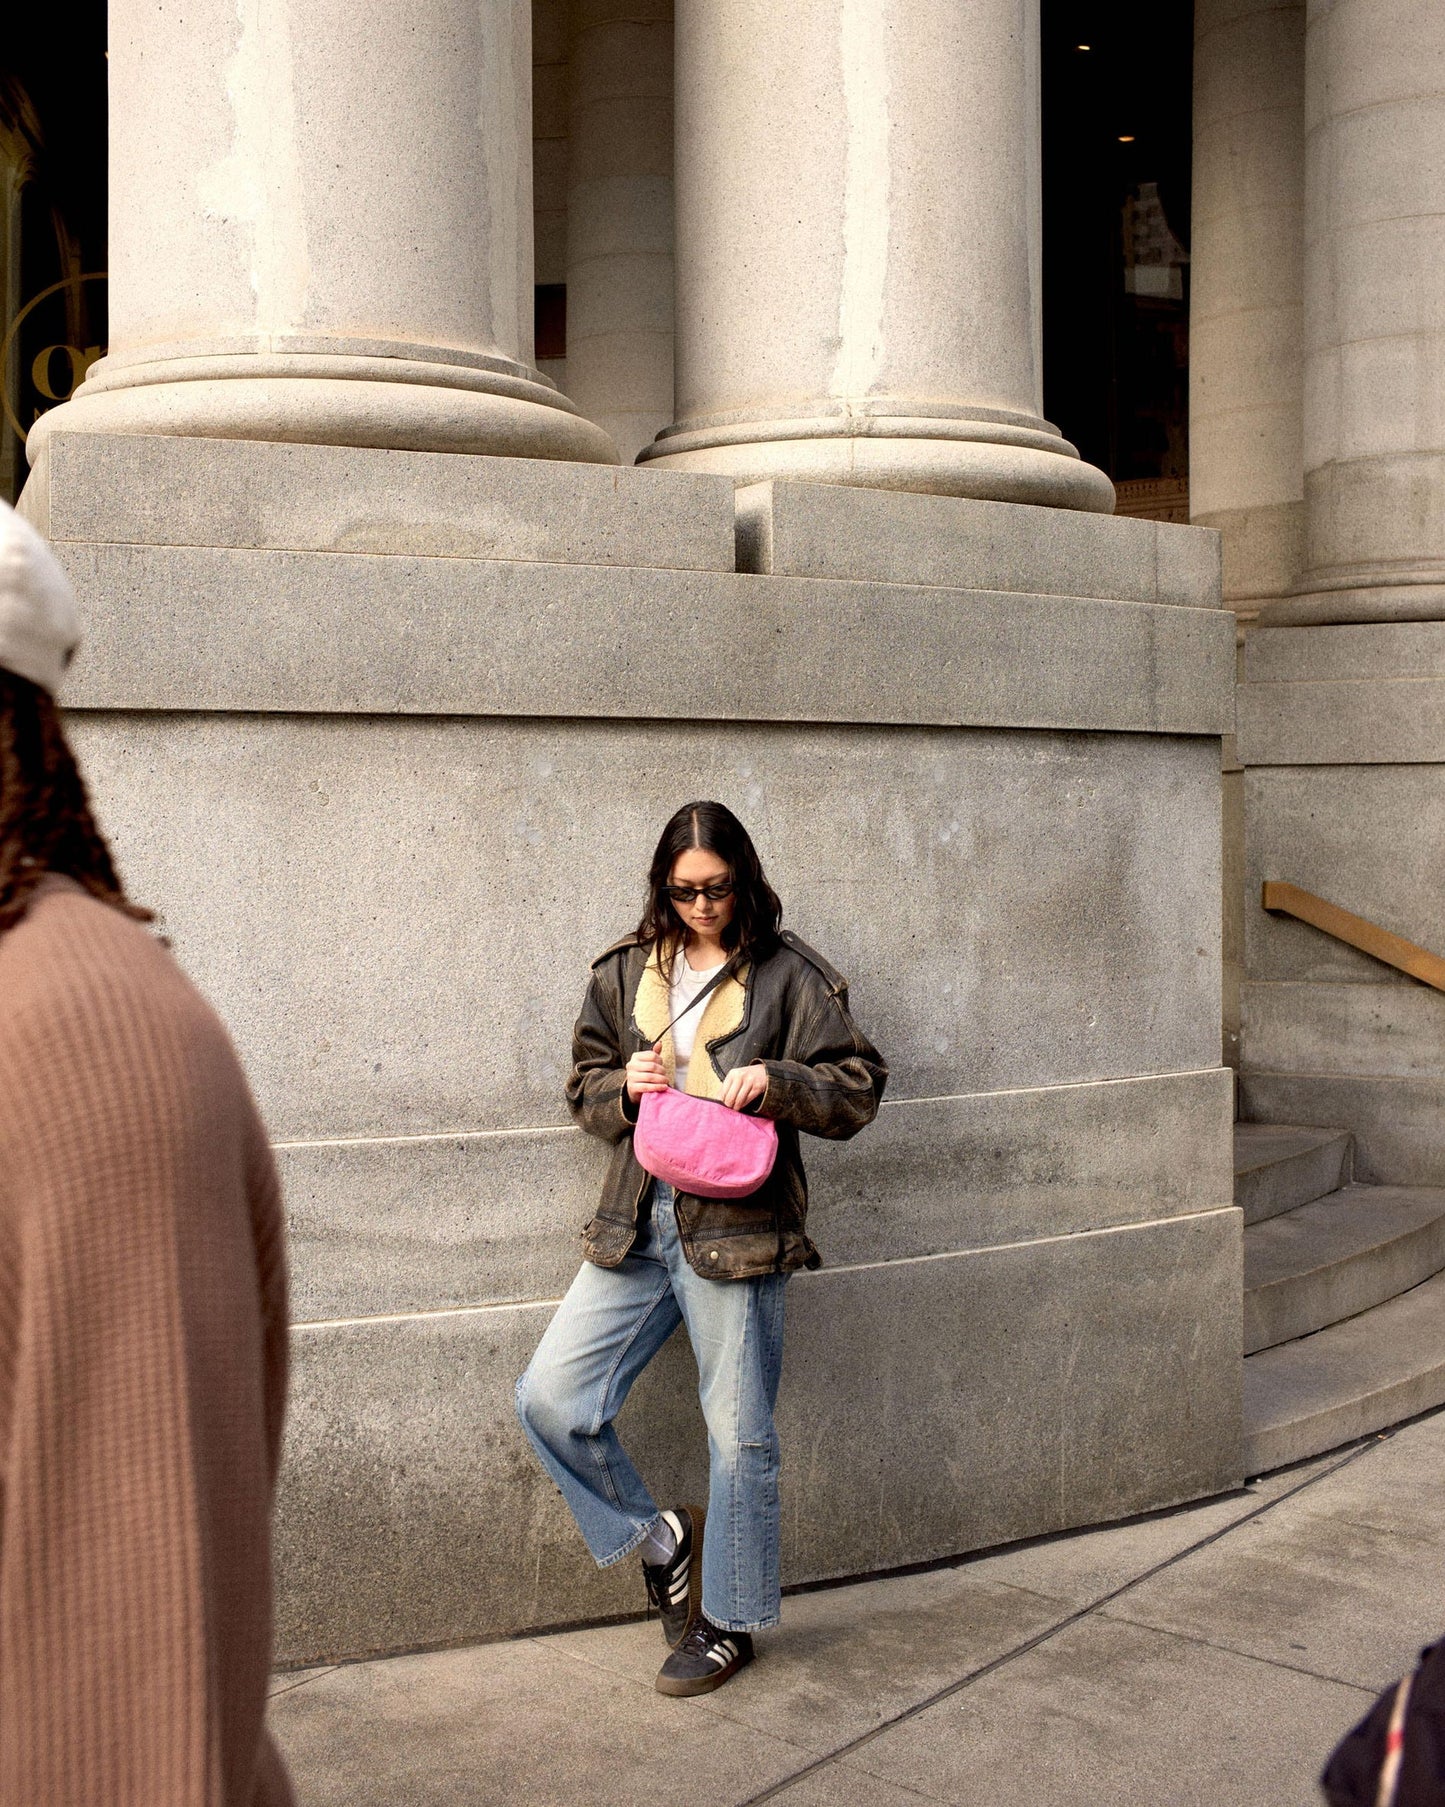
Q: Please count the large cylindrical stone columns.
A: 5